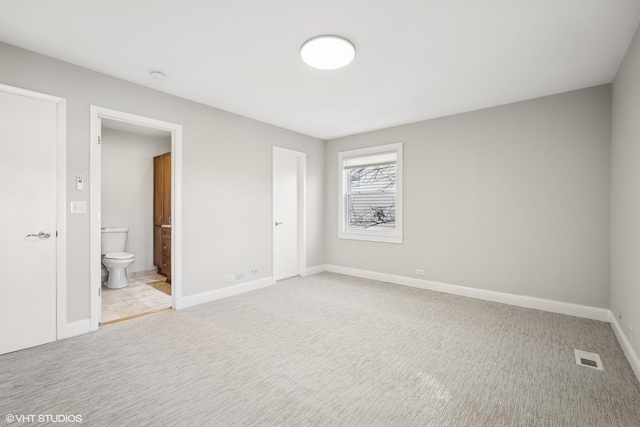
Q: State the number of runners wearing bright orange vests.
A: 0